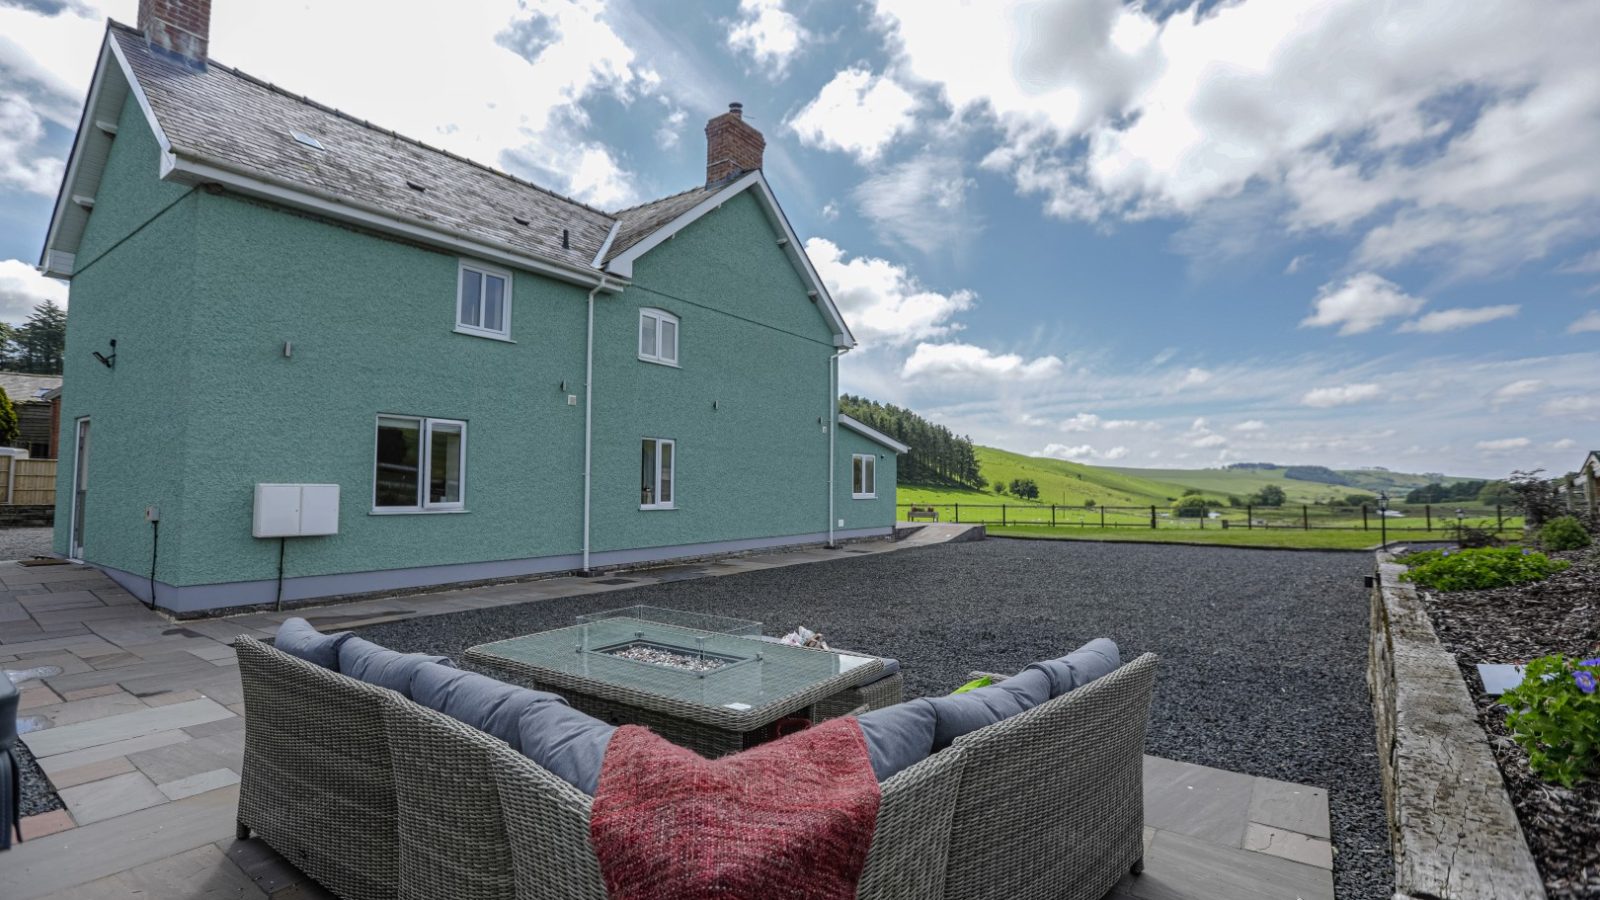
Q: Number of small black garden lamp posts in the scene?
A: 2